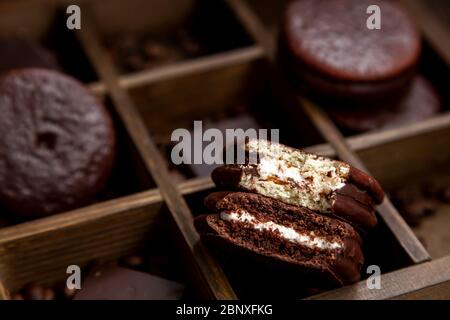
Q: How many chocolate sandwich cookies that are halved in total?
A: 2